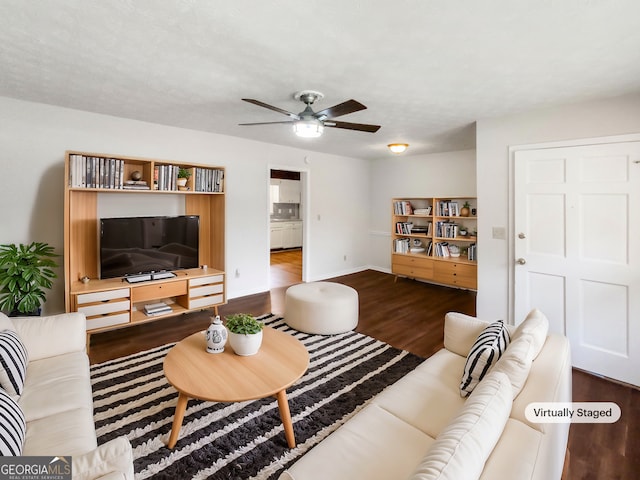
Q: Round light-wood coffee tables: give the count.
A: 1